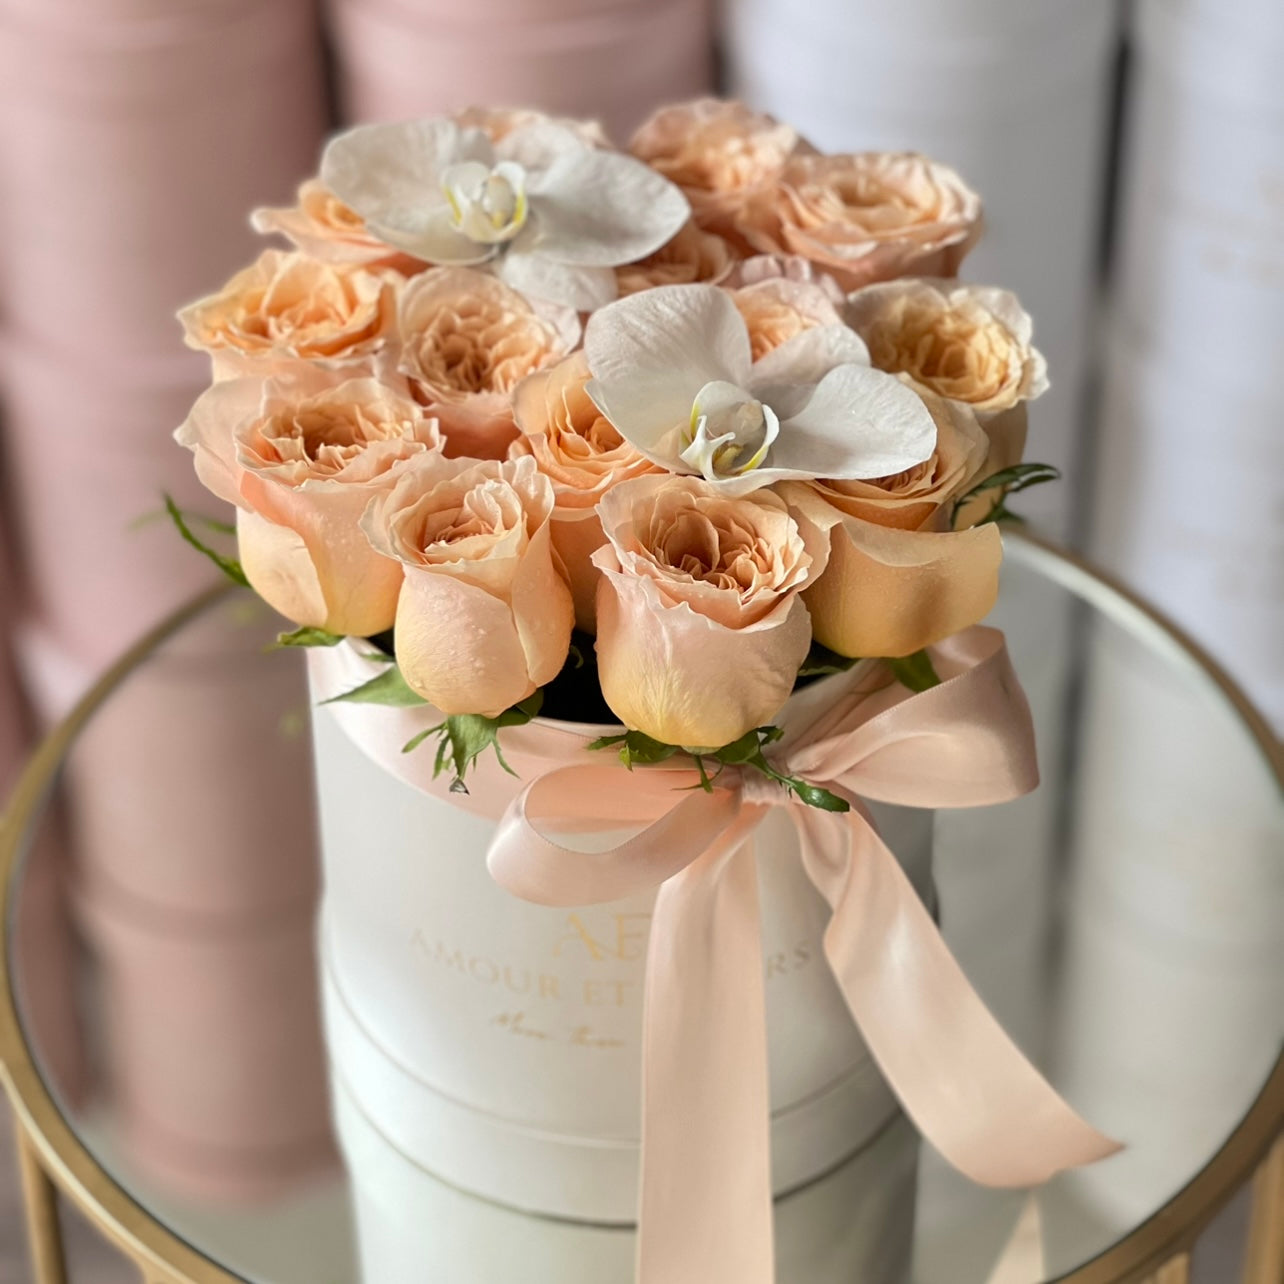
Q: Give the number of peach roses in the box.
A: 14